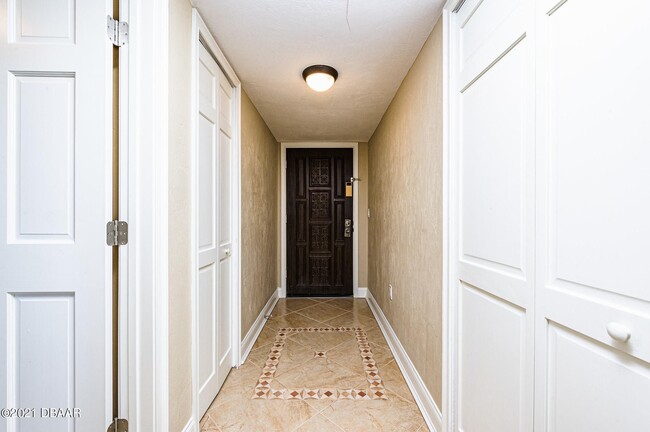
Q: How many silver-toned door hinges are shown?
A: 3